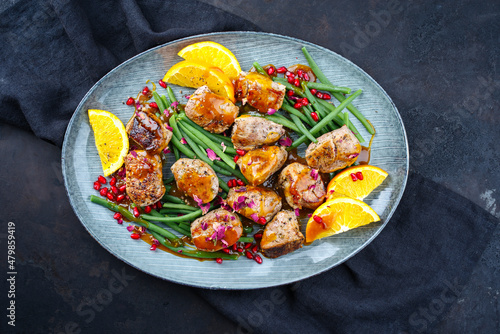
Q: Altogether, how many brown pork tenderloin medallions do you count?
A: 12